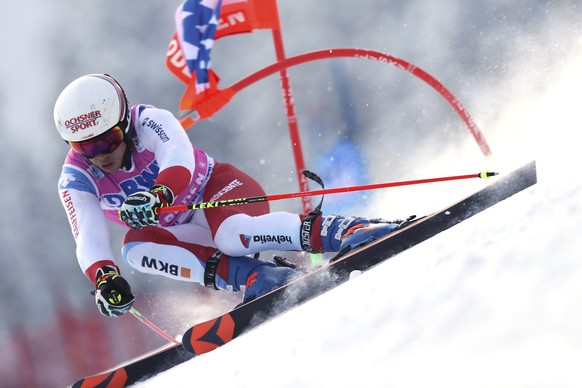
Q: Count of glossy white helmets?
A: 1